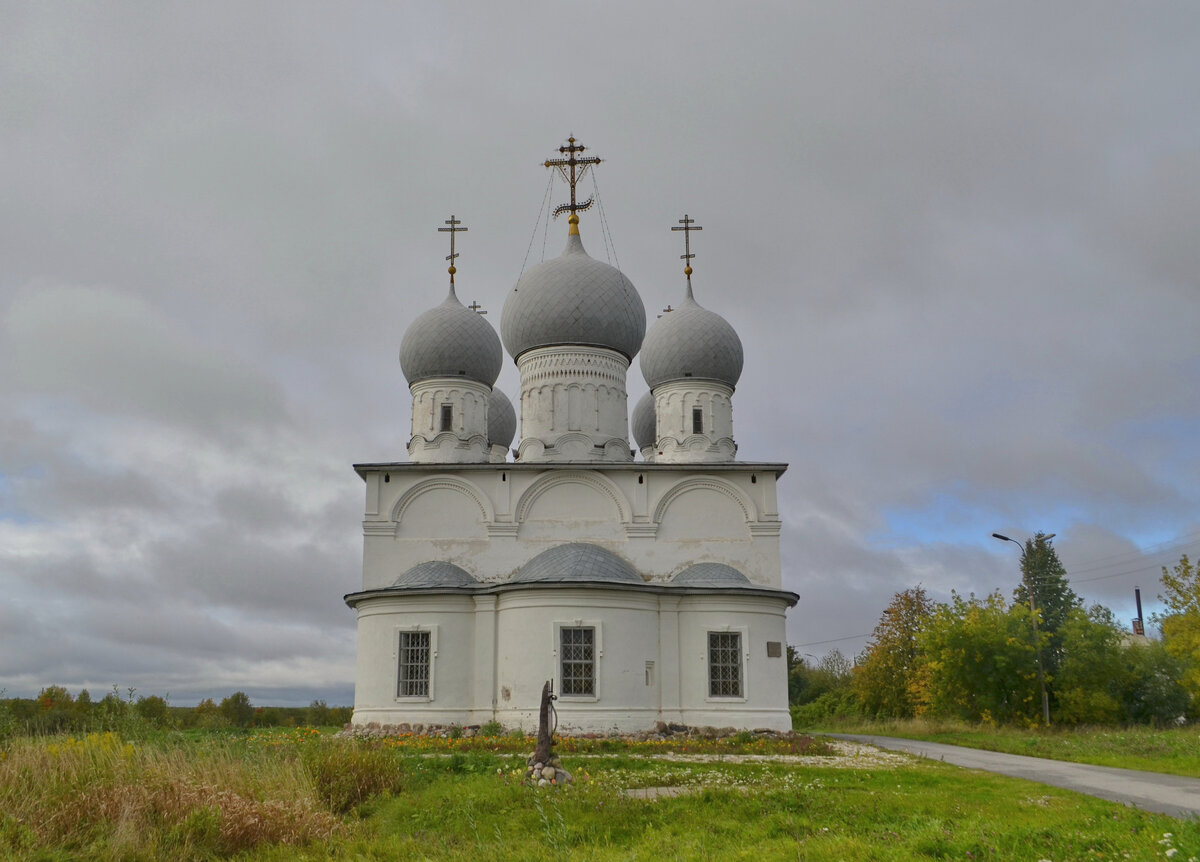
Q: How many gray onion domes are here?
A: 5